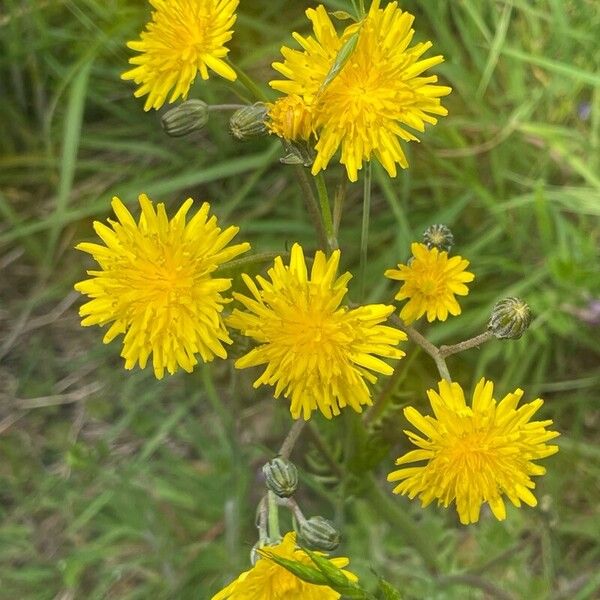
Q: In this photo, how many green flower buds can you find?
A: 6